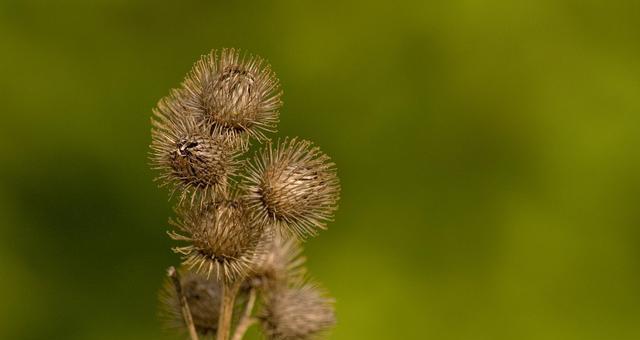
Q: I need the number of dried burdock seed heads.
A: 7